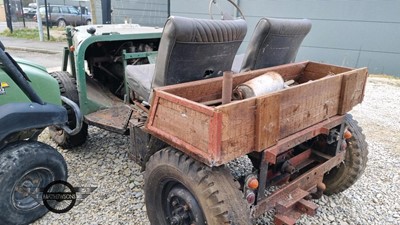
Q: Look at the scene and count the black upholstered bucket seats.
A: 2